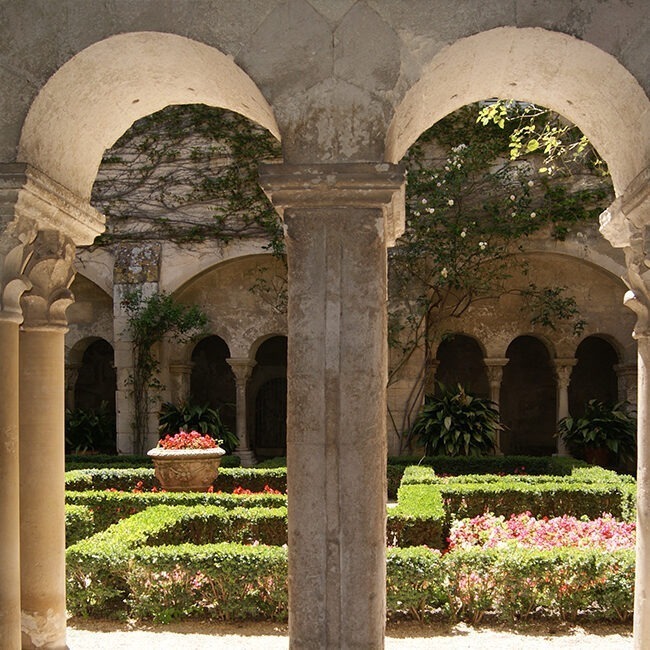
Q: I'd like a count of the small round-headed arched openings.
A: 6